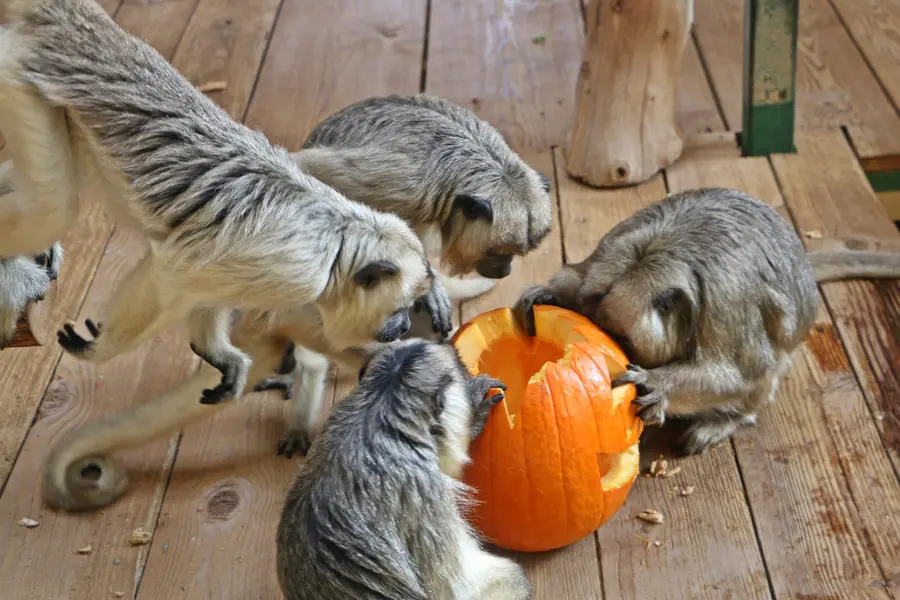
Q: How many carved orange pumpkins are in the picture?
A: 1